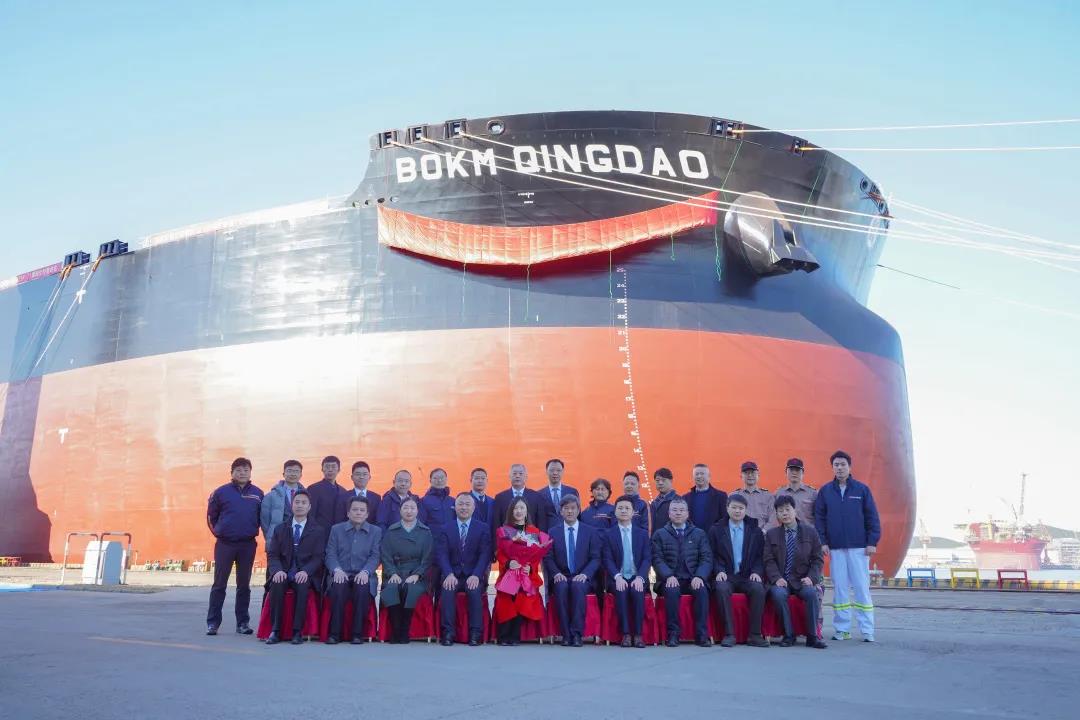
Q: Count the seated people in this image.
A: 10